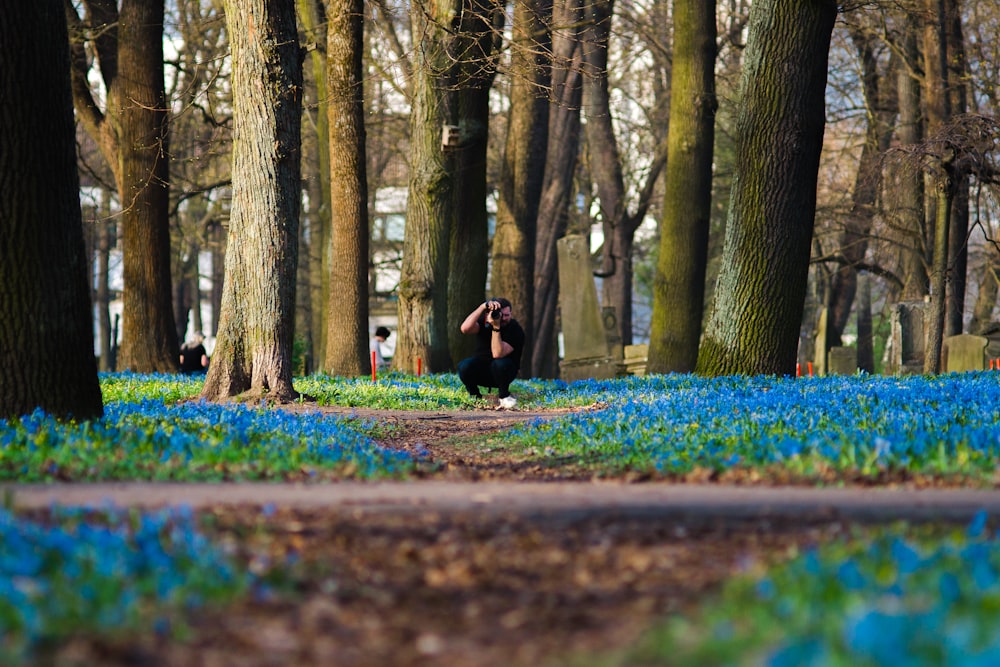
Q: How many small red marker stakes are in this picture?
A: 6